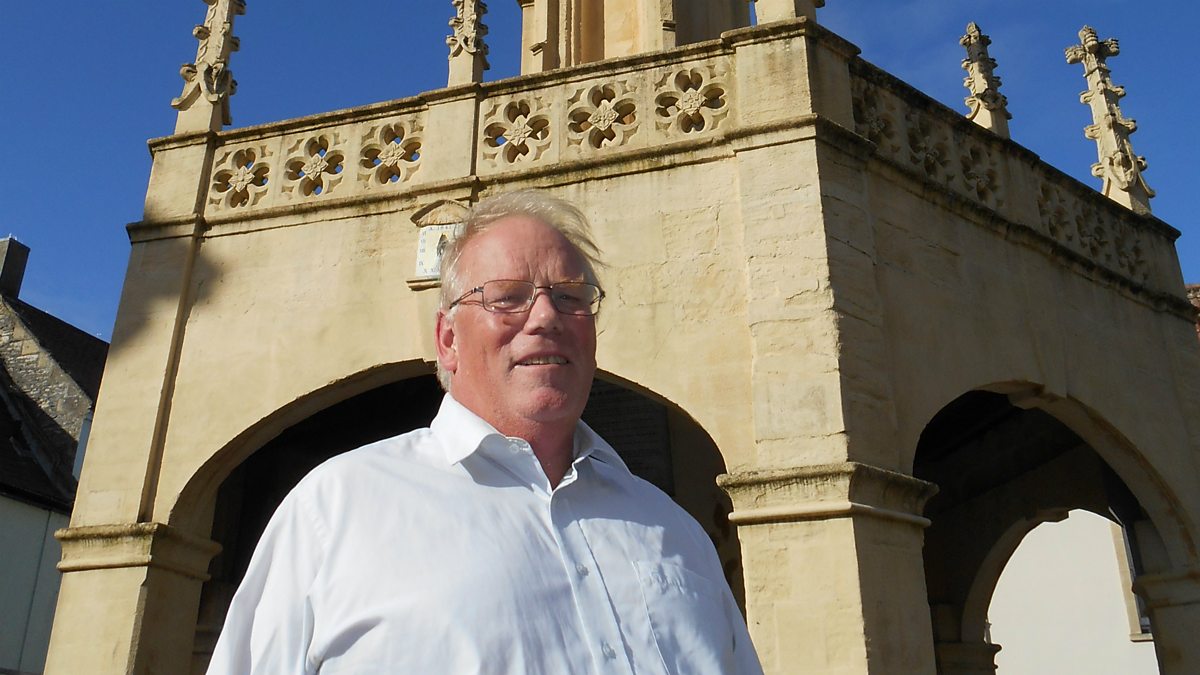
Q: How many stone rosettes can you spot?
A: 12